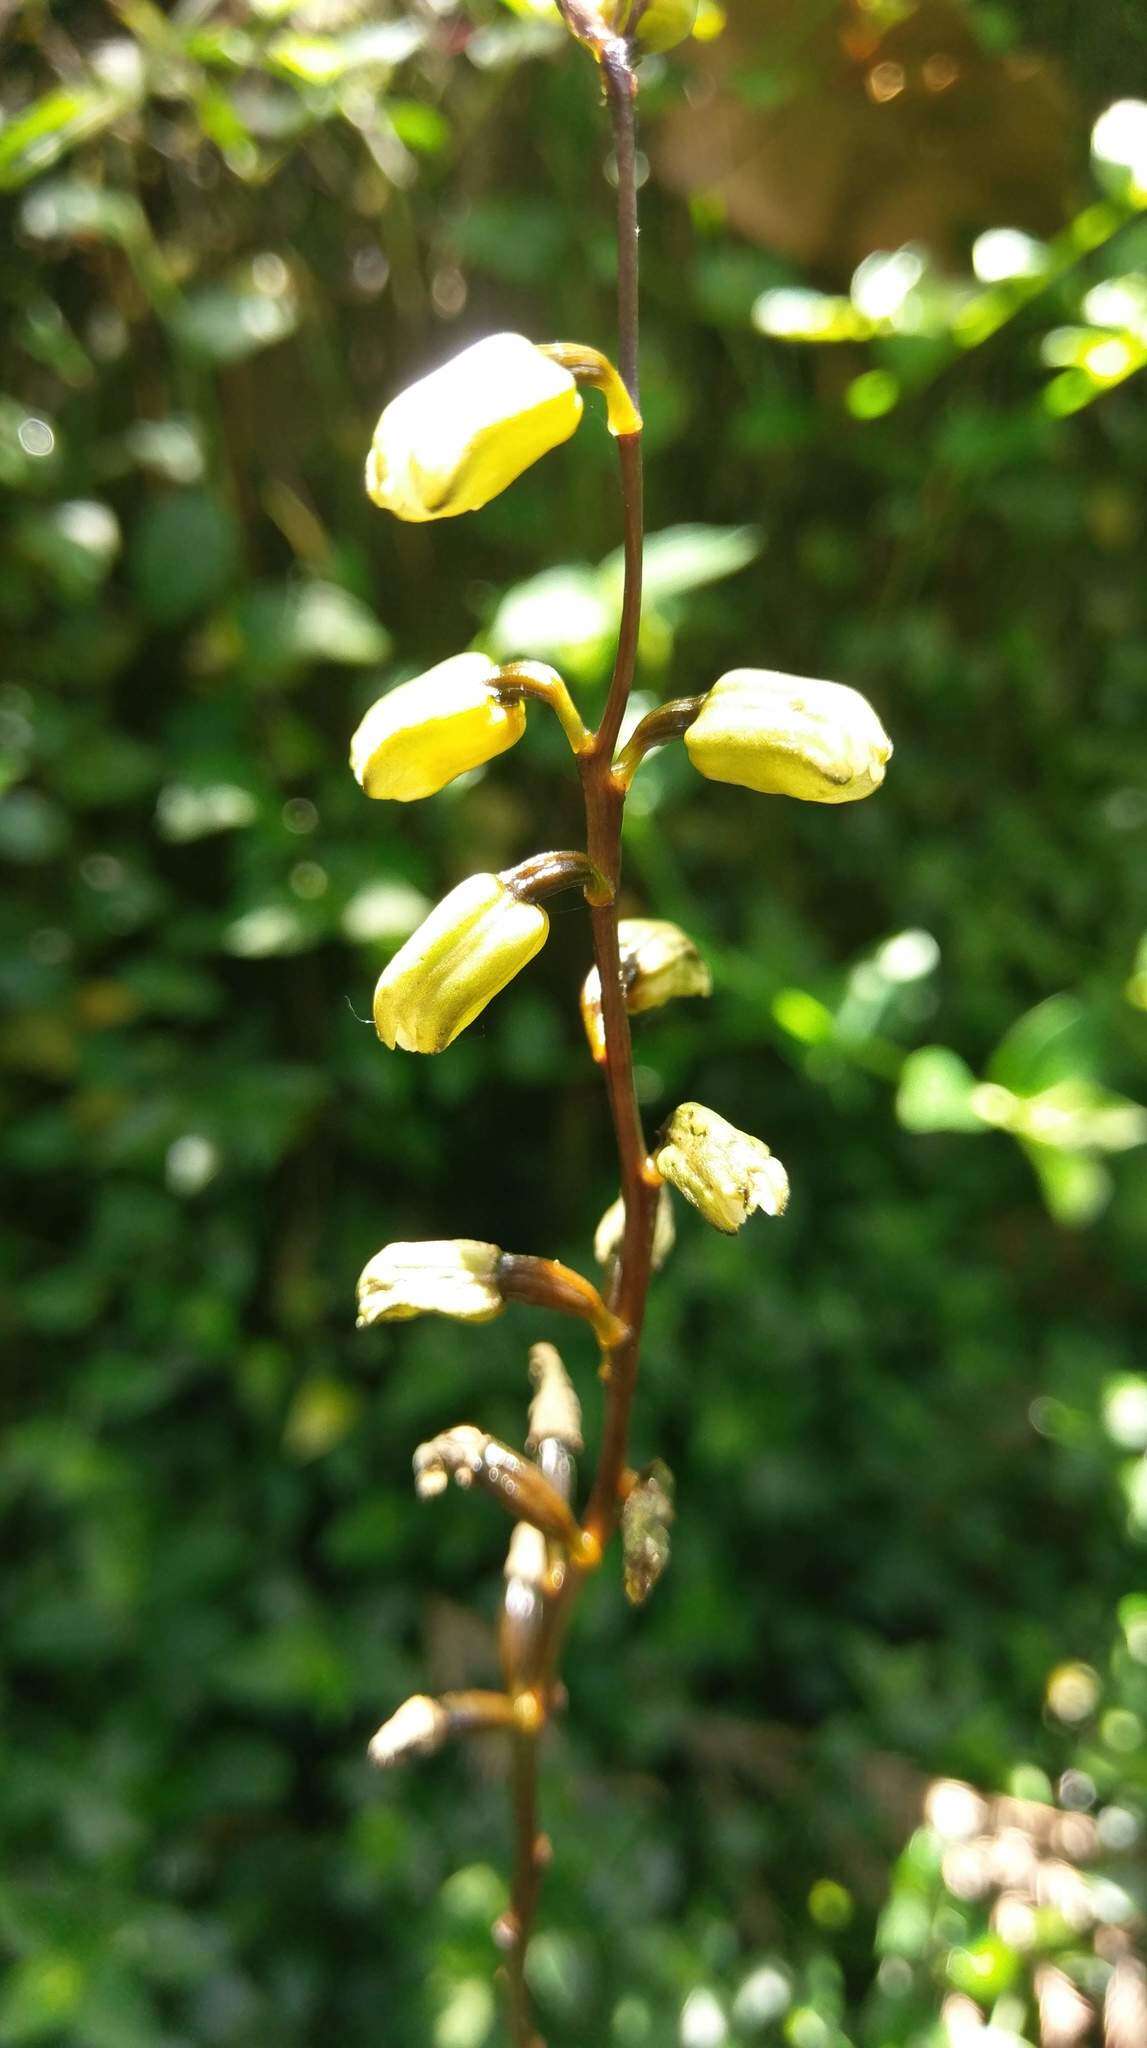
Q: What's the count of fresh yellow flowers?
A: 4